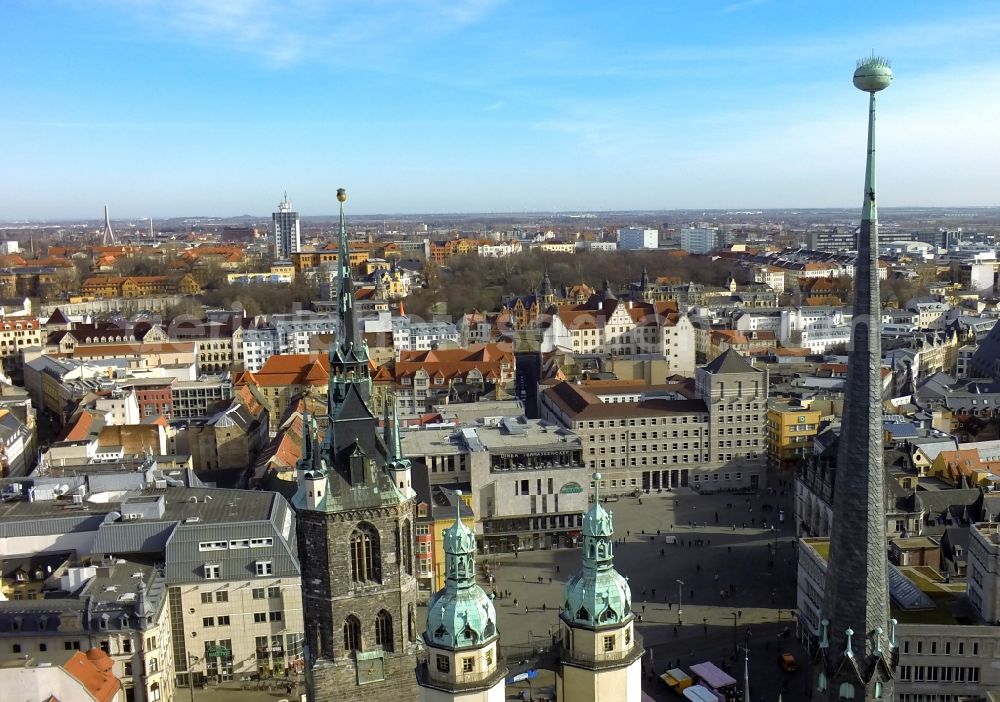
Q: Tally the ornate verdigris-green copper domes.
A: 2